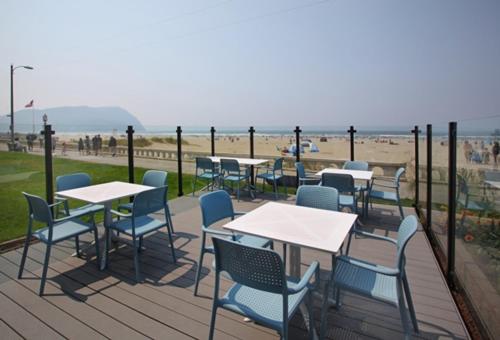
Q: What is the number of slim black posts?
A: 10